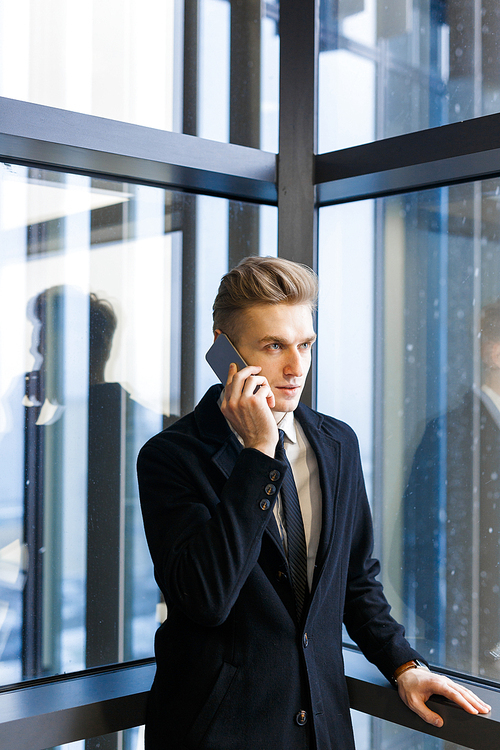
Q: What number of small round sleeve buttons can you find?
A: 3